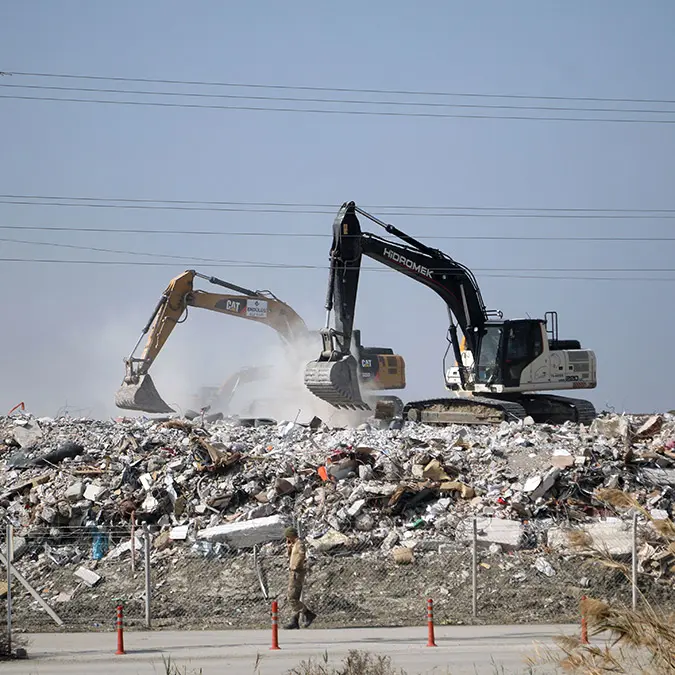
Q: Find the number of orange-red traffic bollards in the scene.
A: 4